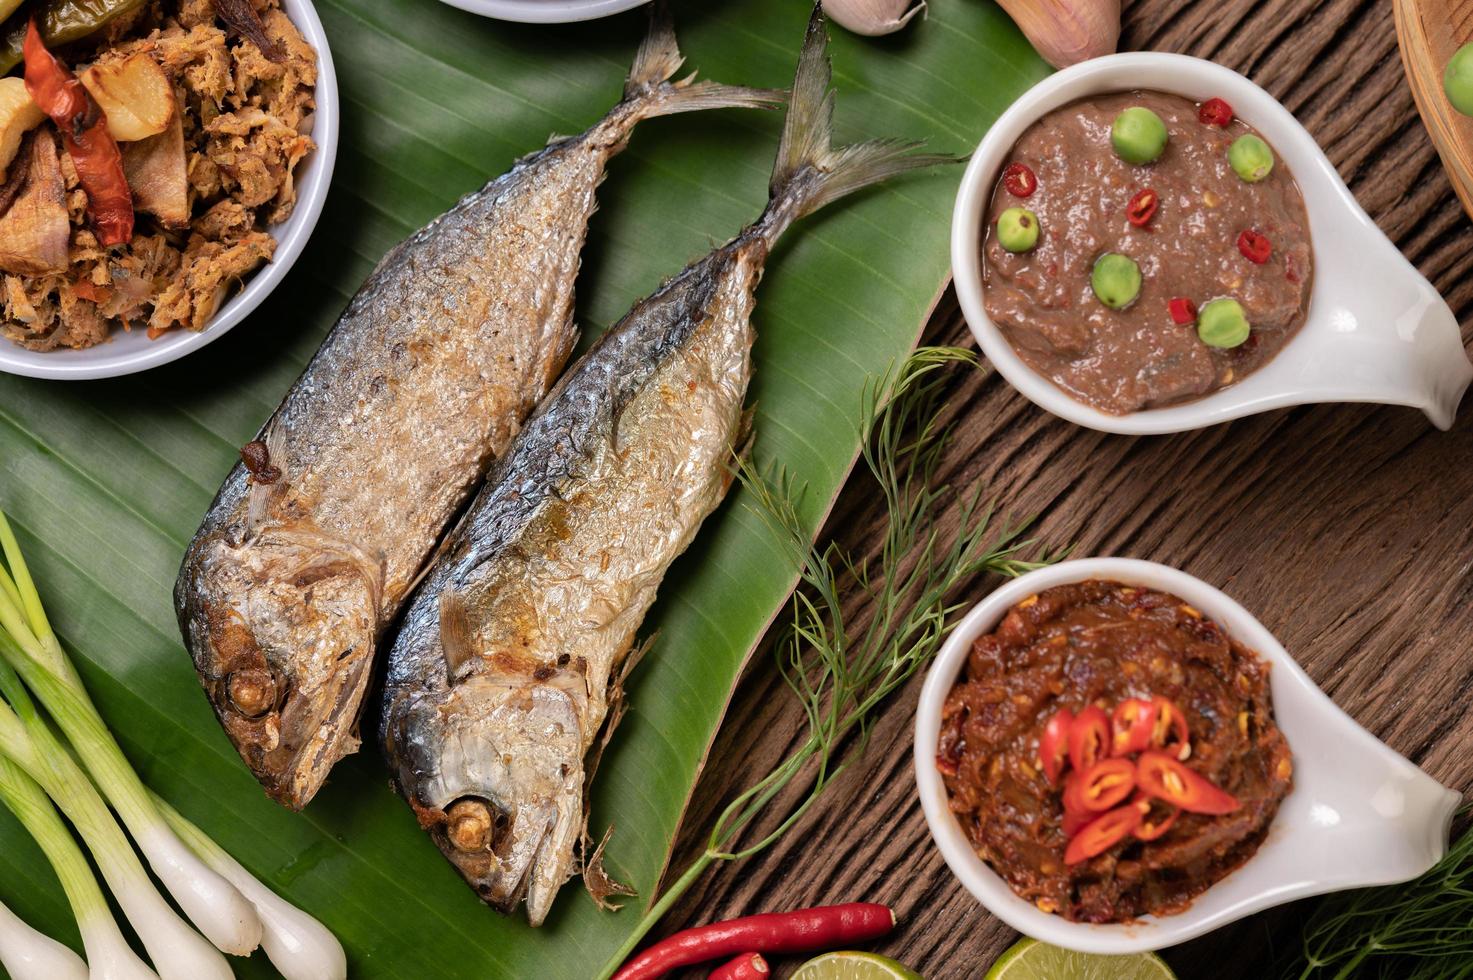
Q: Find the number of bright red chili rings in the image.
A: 13